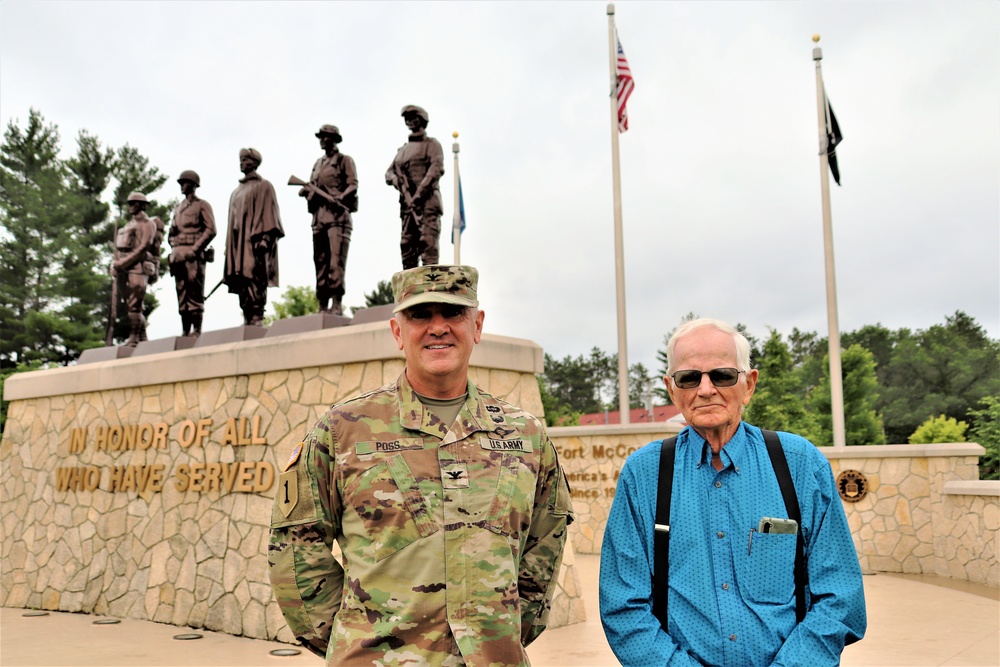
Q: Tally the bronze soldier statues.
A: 5